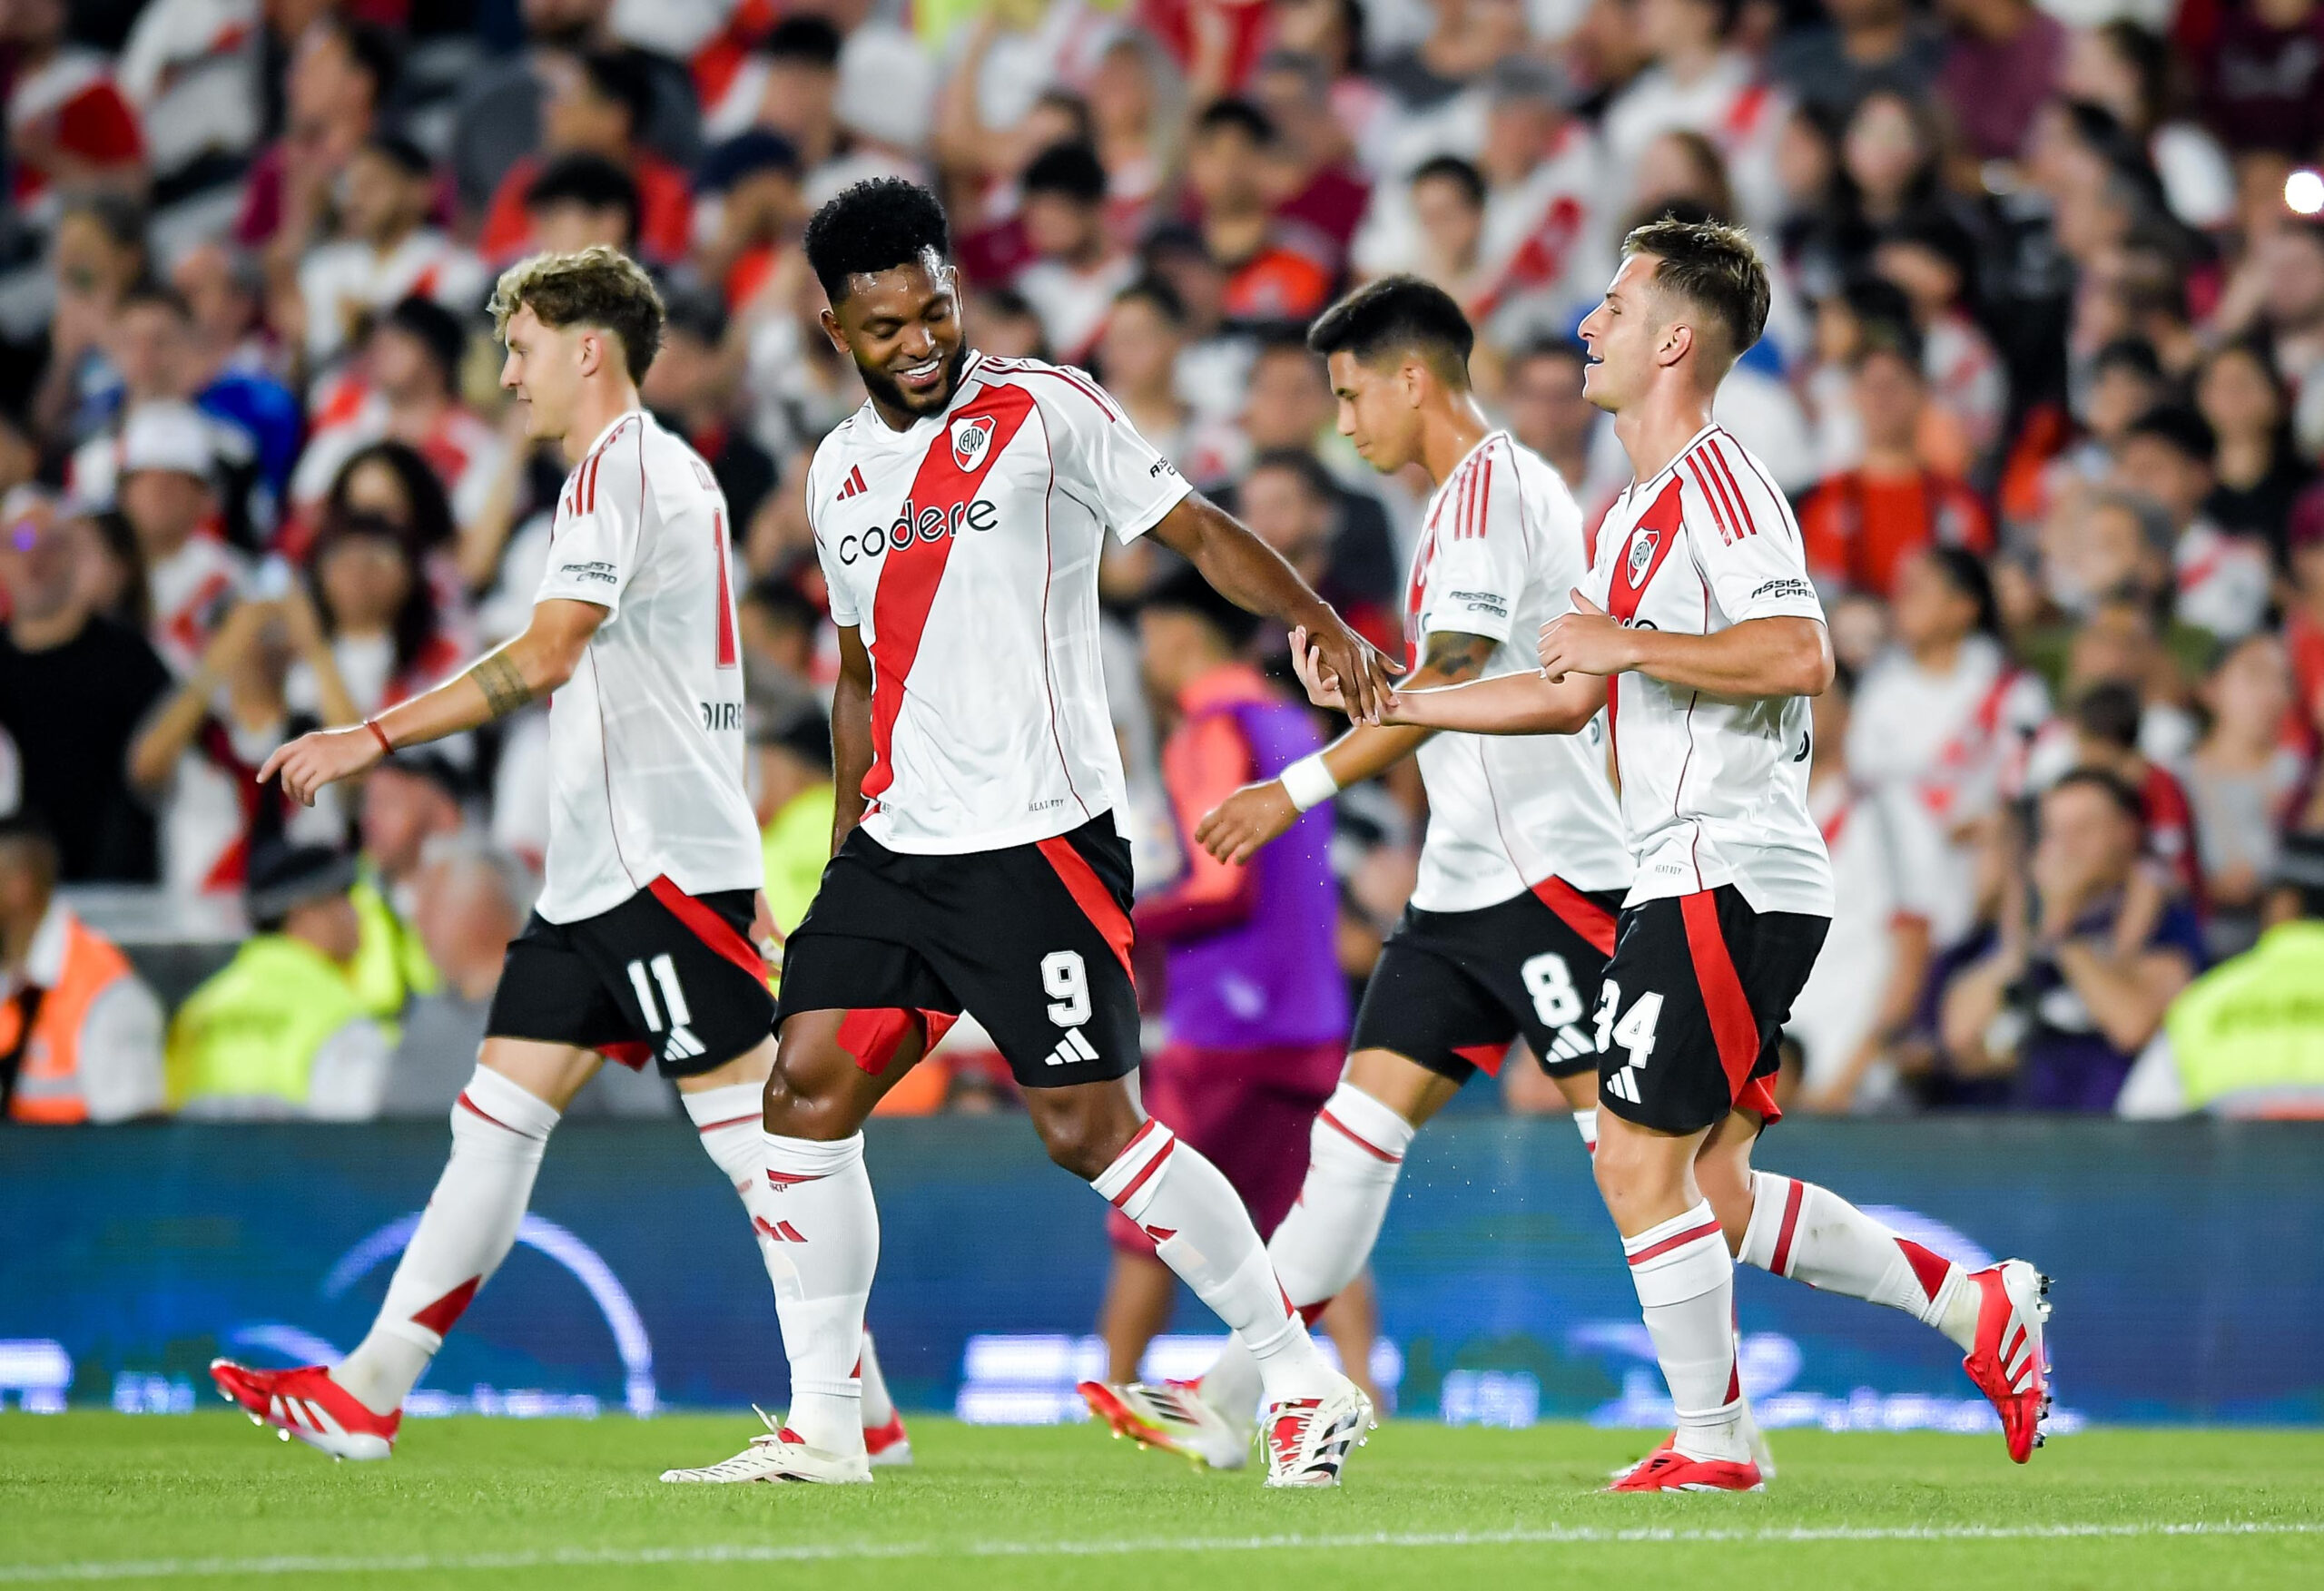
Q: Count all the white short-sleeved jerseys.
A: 4